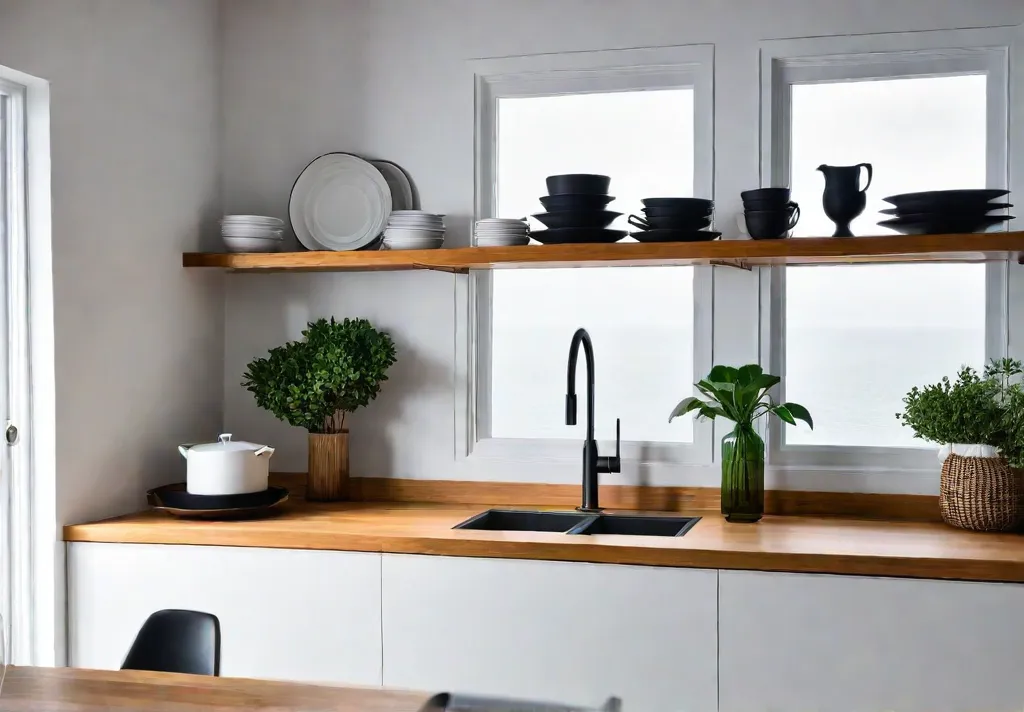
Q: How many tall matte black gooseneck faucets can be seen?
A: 1